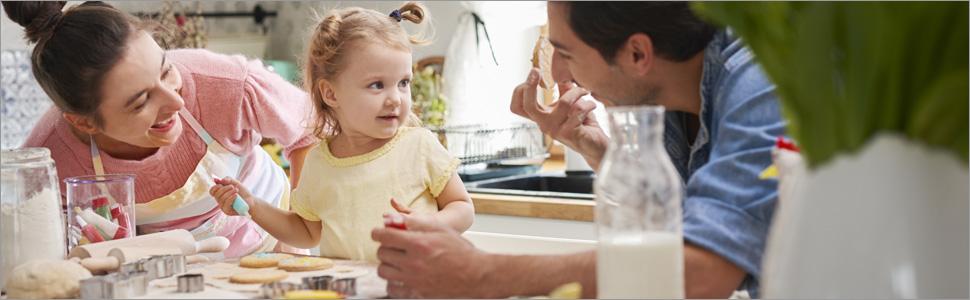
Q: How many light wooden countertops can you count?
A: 1